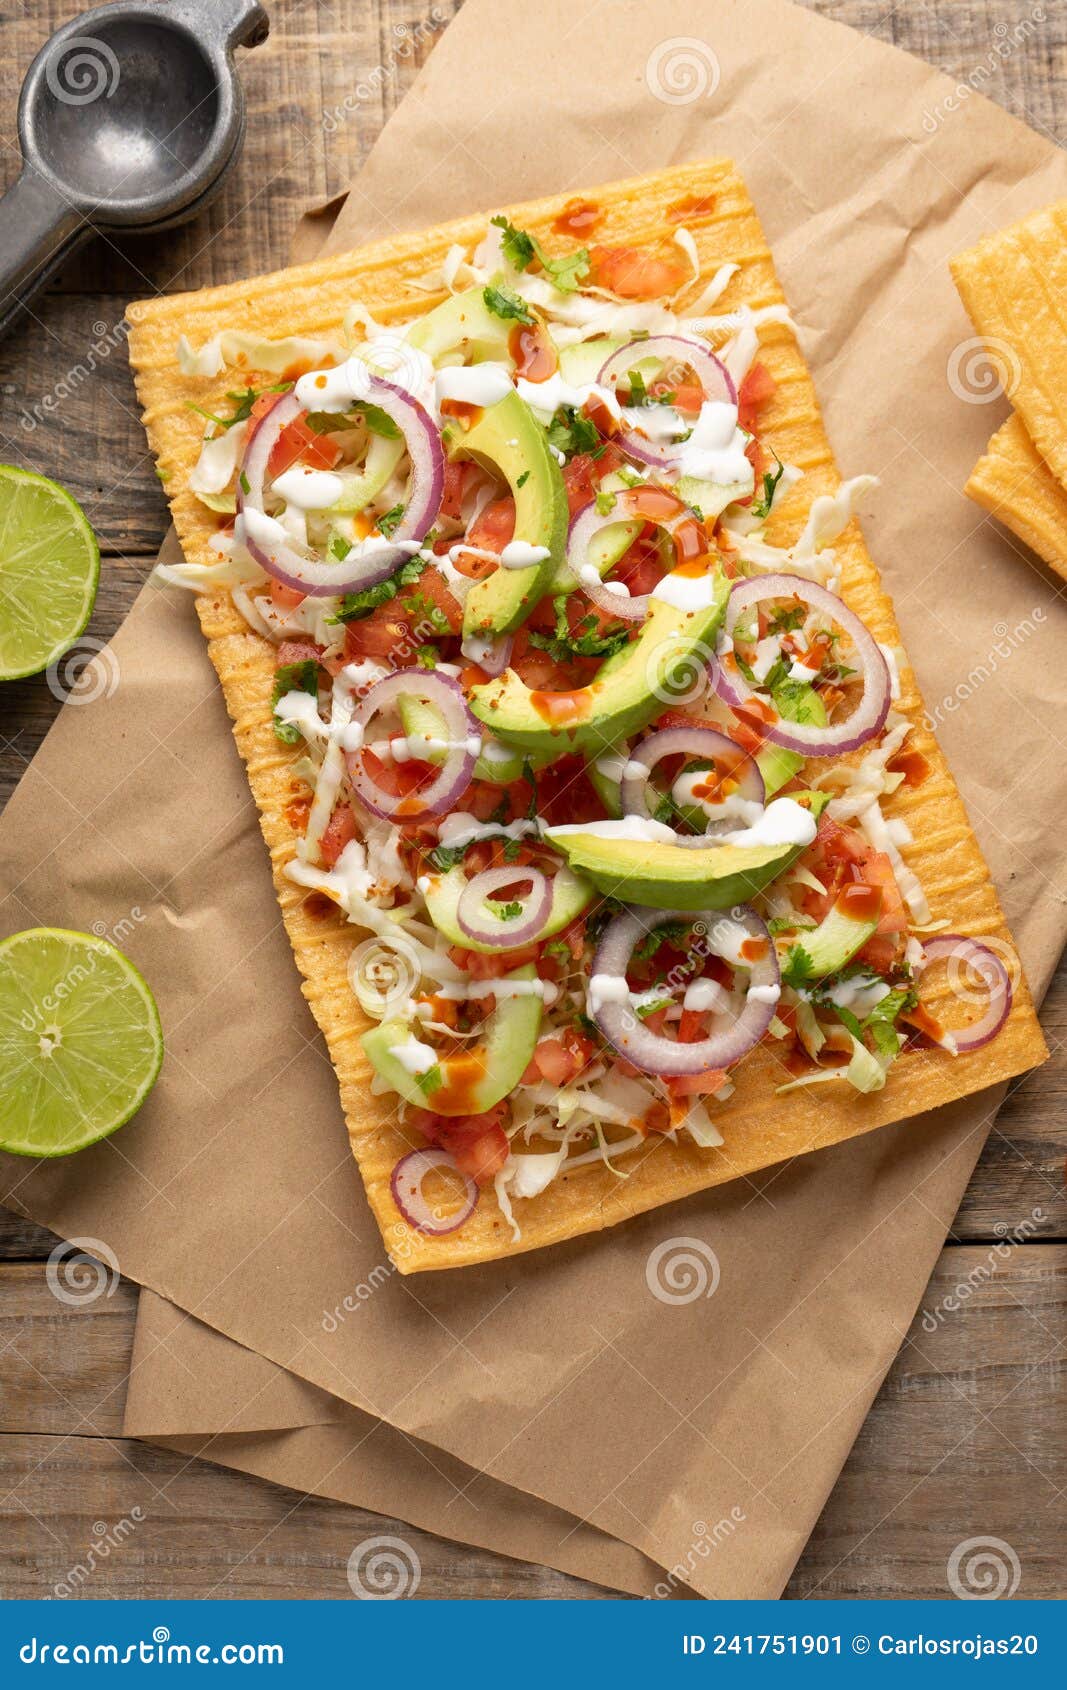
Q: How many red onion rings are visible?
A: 10